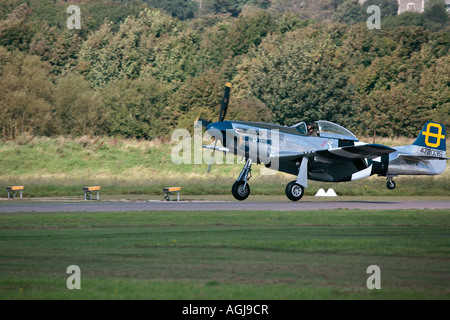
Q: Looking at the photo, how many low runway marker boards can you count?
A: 3